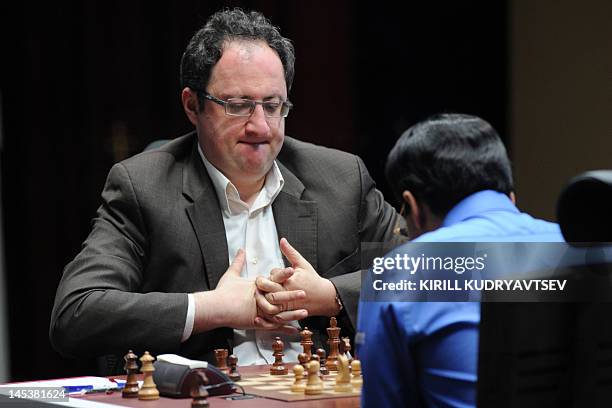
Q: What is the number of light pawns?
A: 3